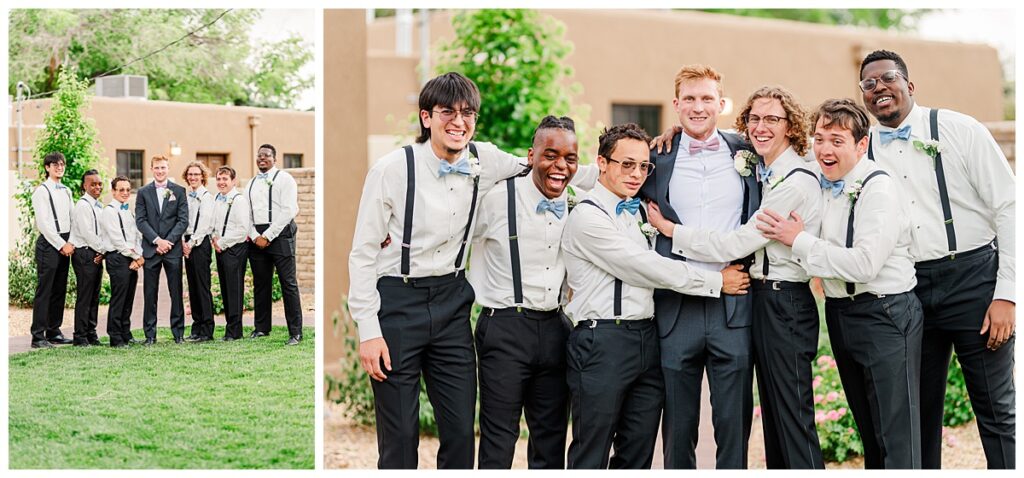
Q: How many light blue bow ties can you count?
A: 12